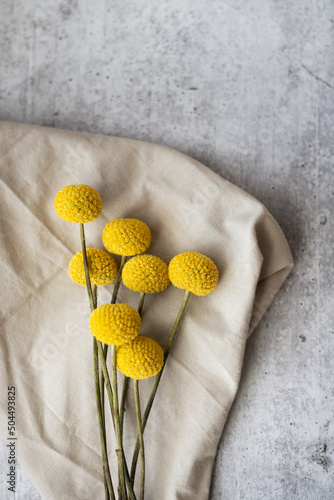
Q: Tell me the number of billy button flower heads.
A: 7